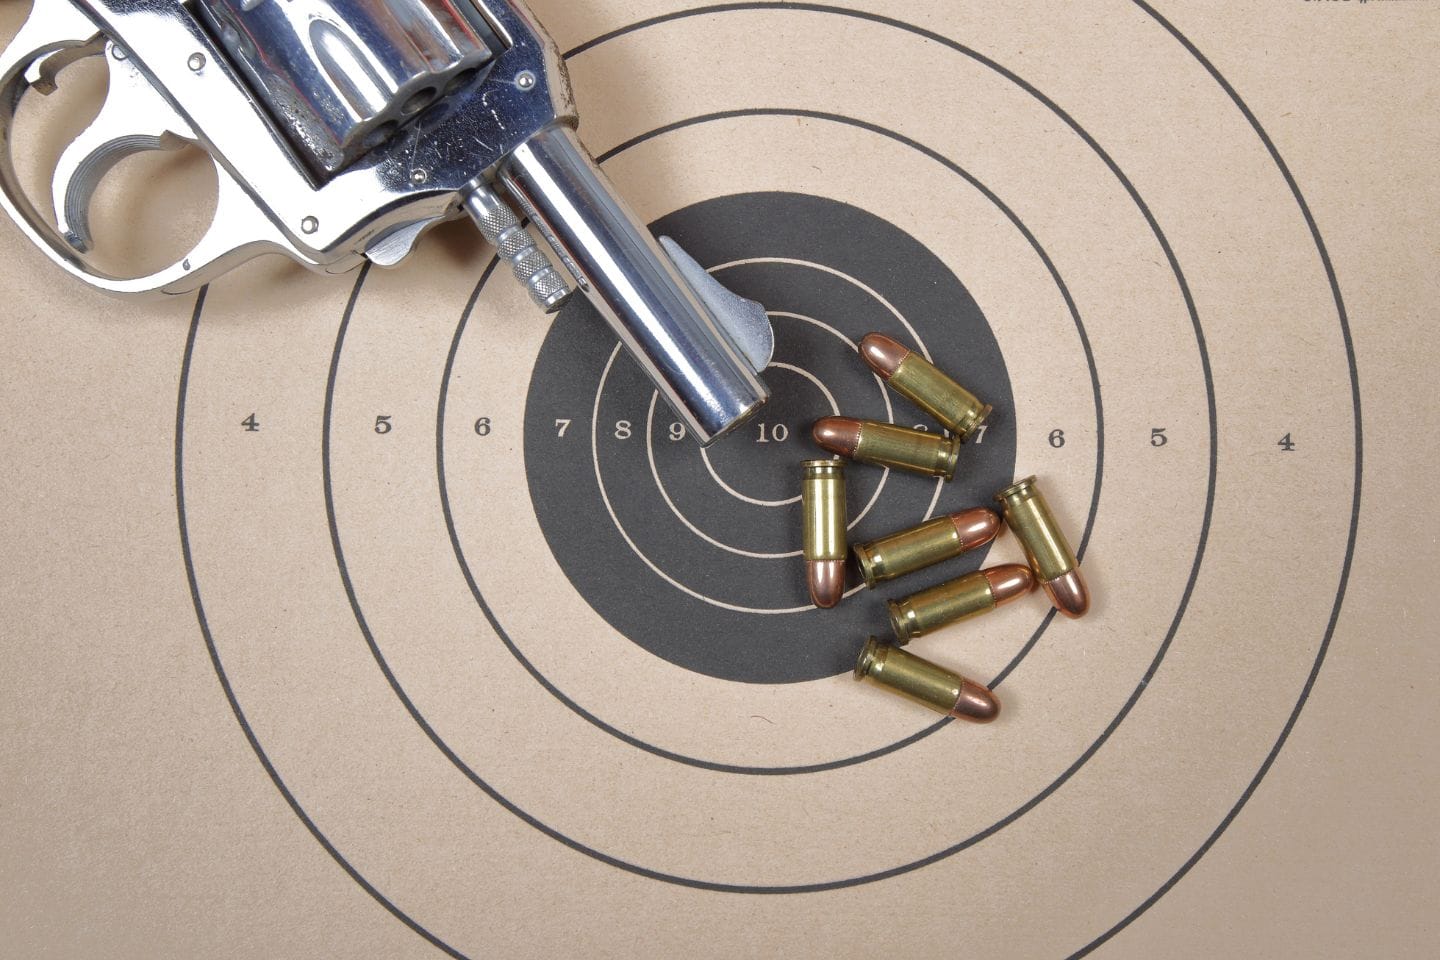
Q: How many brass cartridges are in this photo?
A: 7